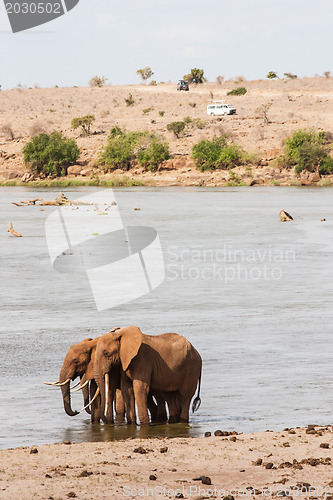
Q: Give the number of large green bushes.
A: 4